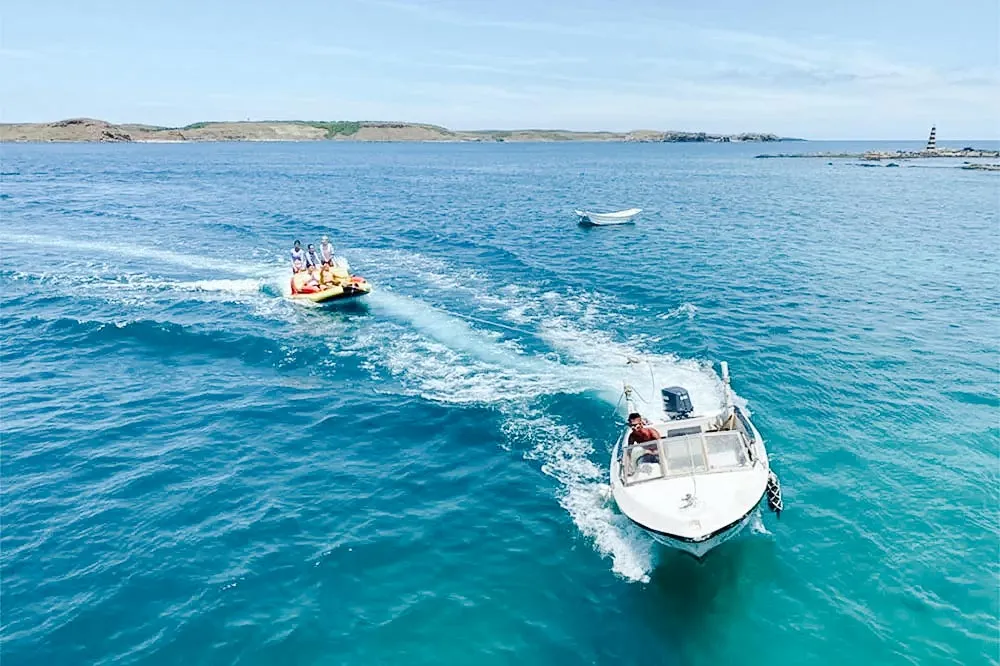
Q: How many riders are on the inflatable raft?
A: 5